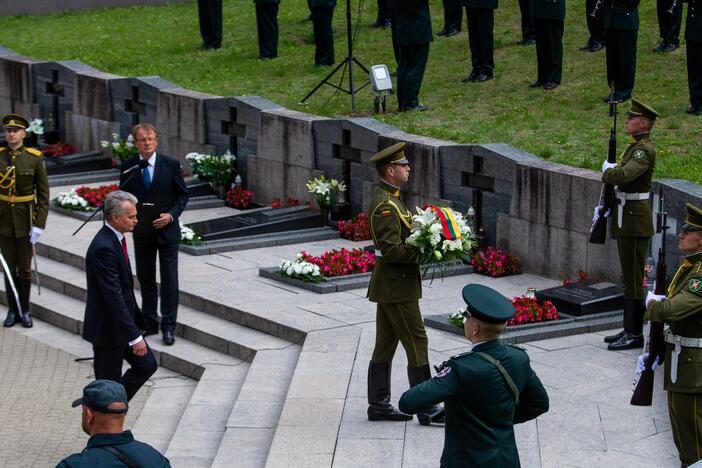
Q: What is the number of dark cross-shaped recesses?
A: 5